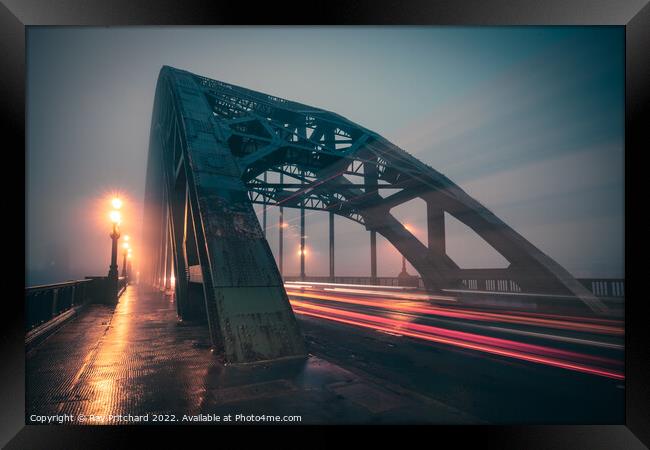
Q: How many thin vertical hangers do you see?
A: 5